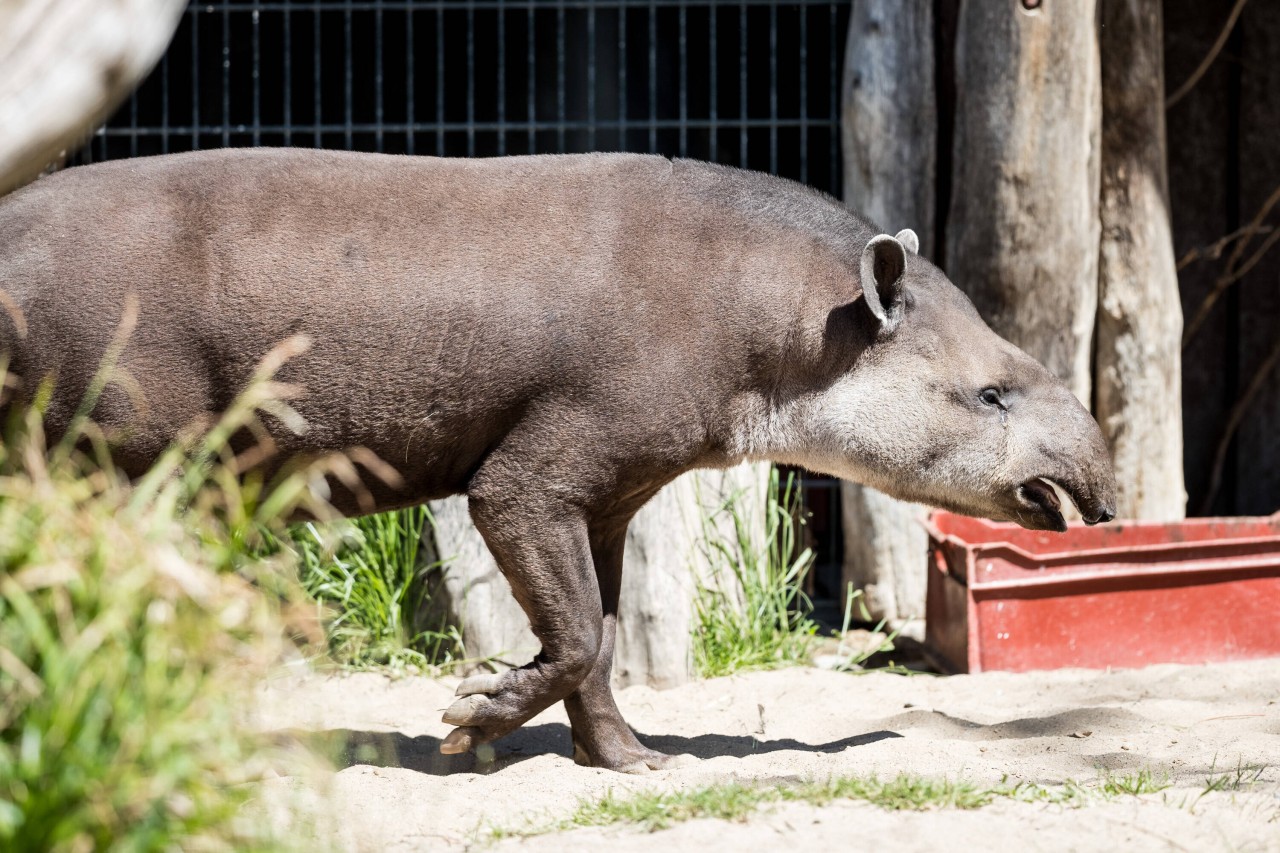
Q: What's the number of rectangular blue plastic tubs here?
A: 0